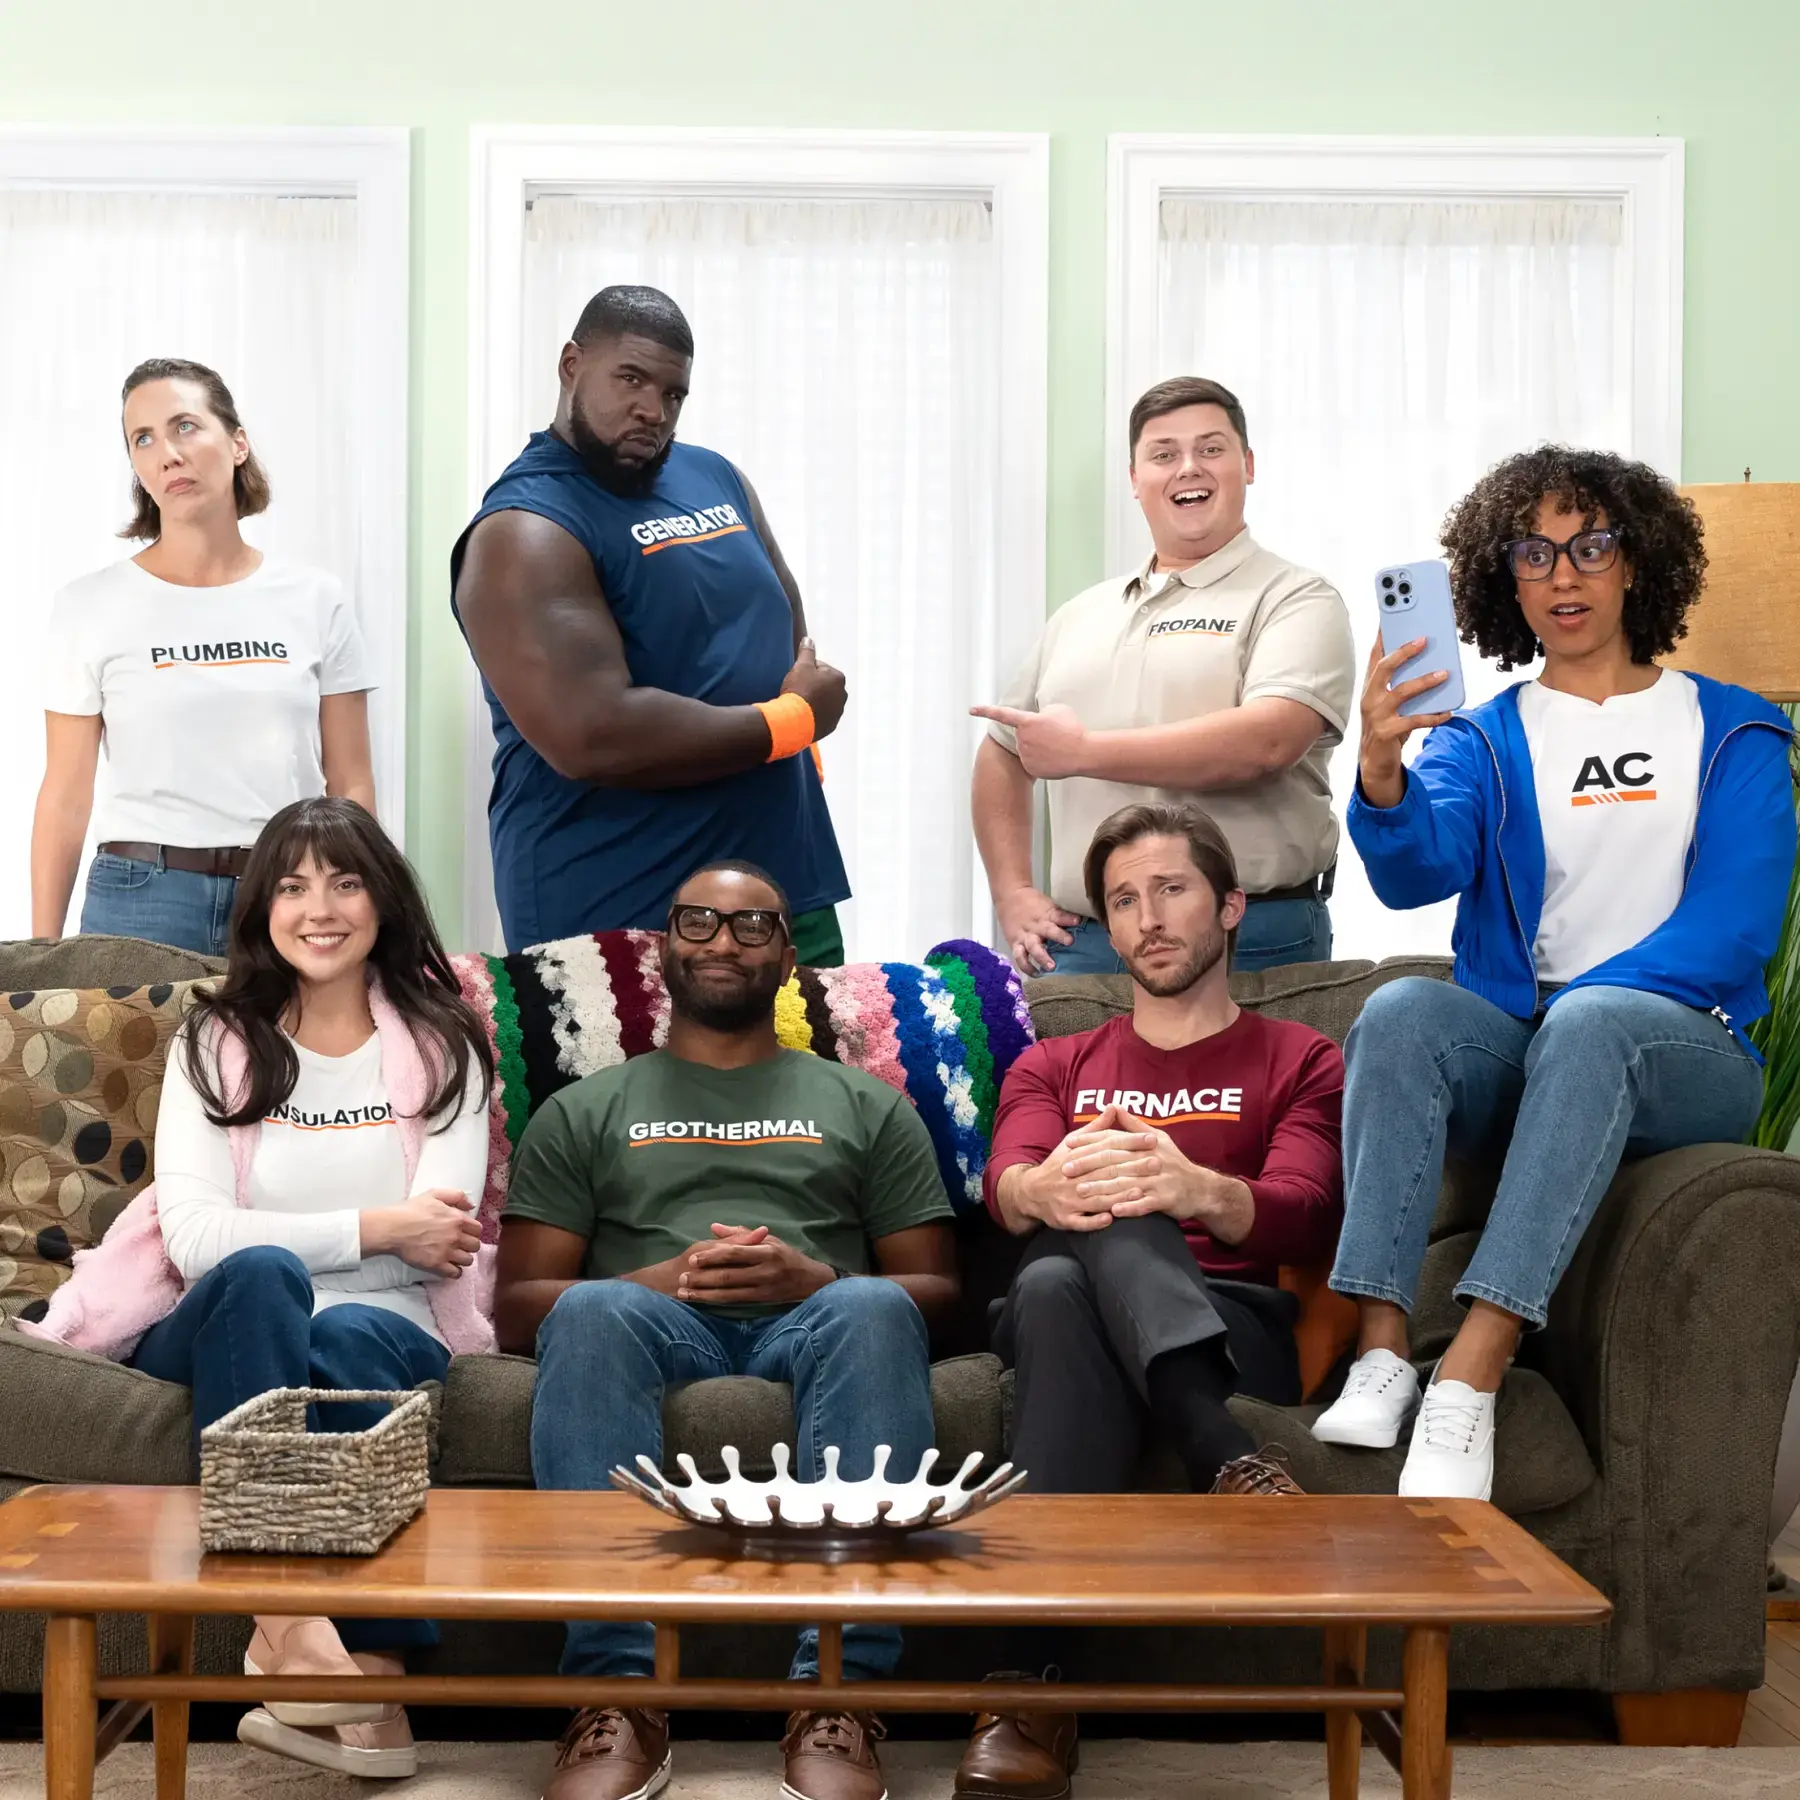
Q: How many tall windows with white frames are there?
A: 3